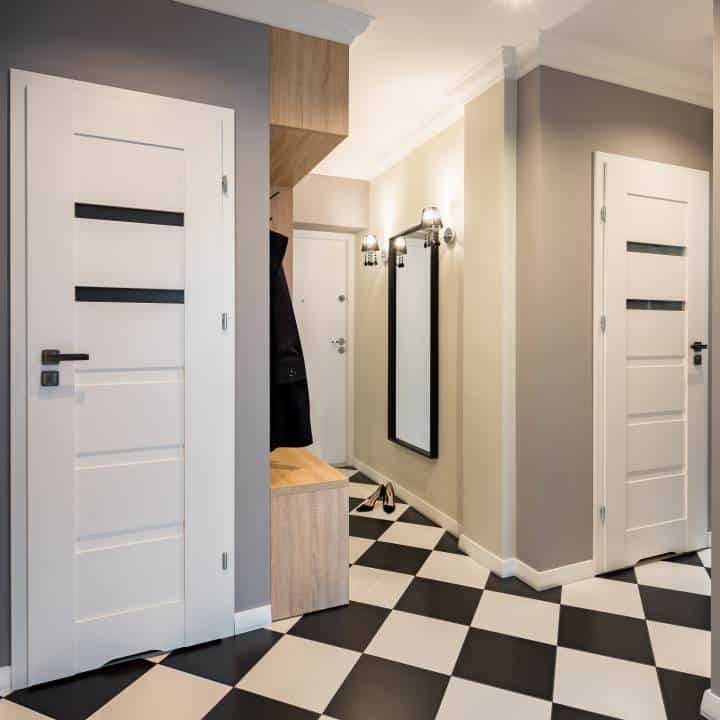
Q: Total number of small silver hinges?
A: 6